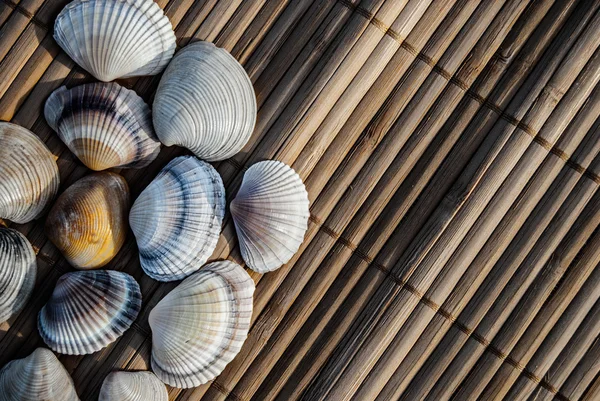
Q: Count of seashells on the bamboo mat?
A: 12